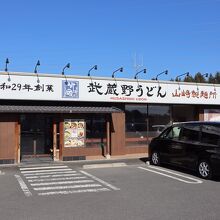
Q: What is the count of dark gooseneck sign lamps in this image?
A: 9